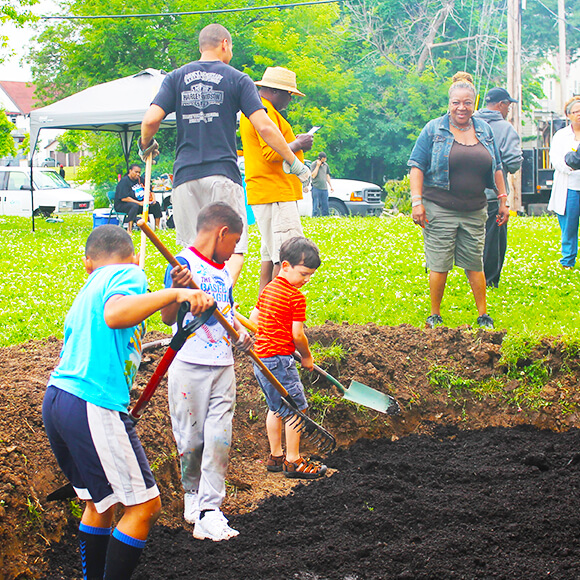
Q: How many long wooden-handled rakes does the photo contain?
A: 1